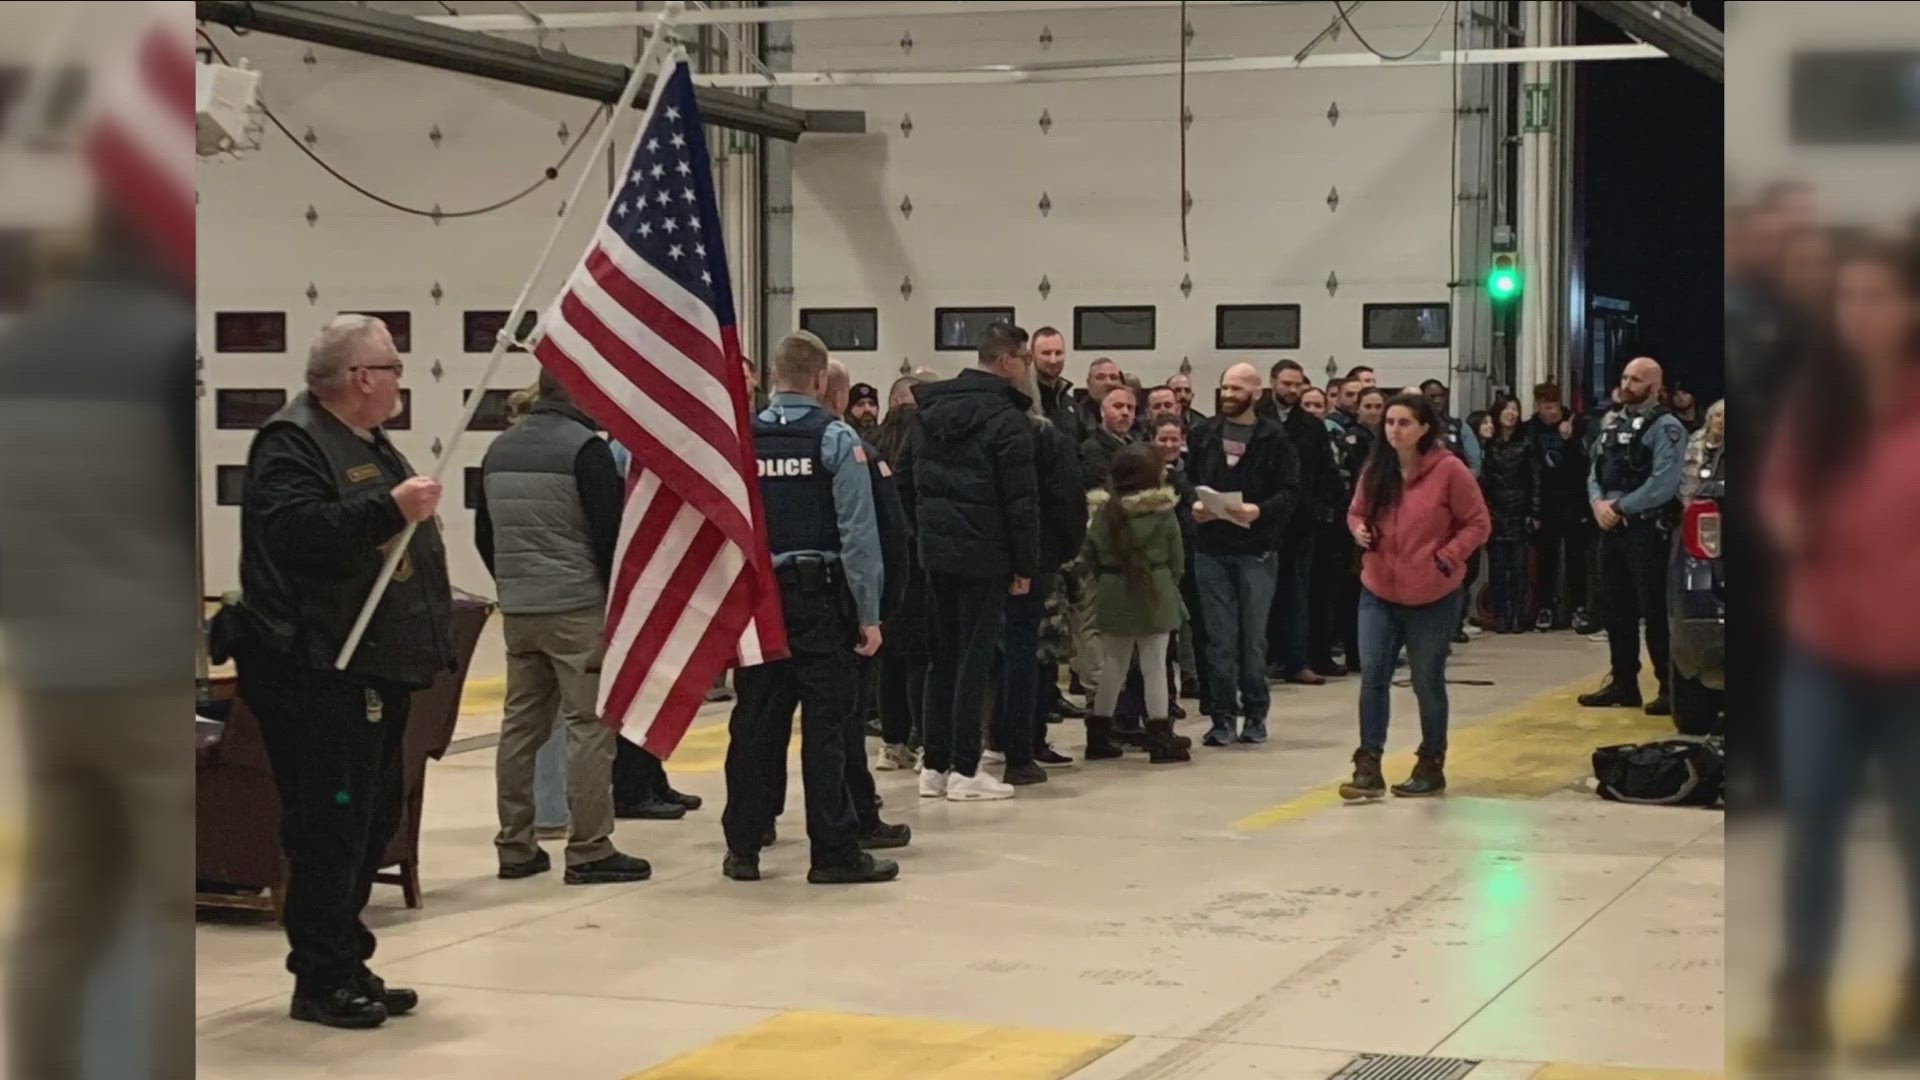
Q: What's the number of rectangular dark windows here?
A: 13